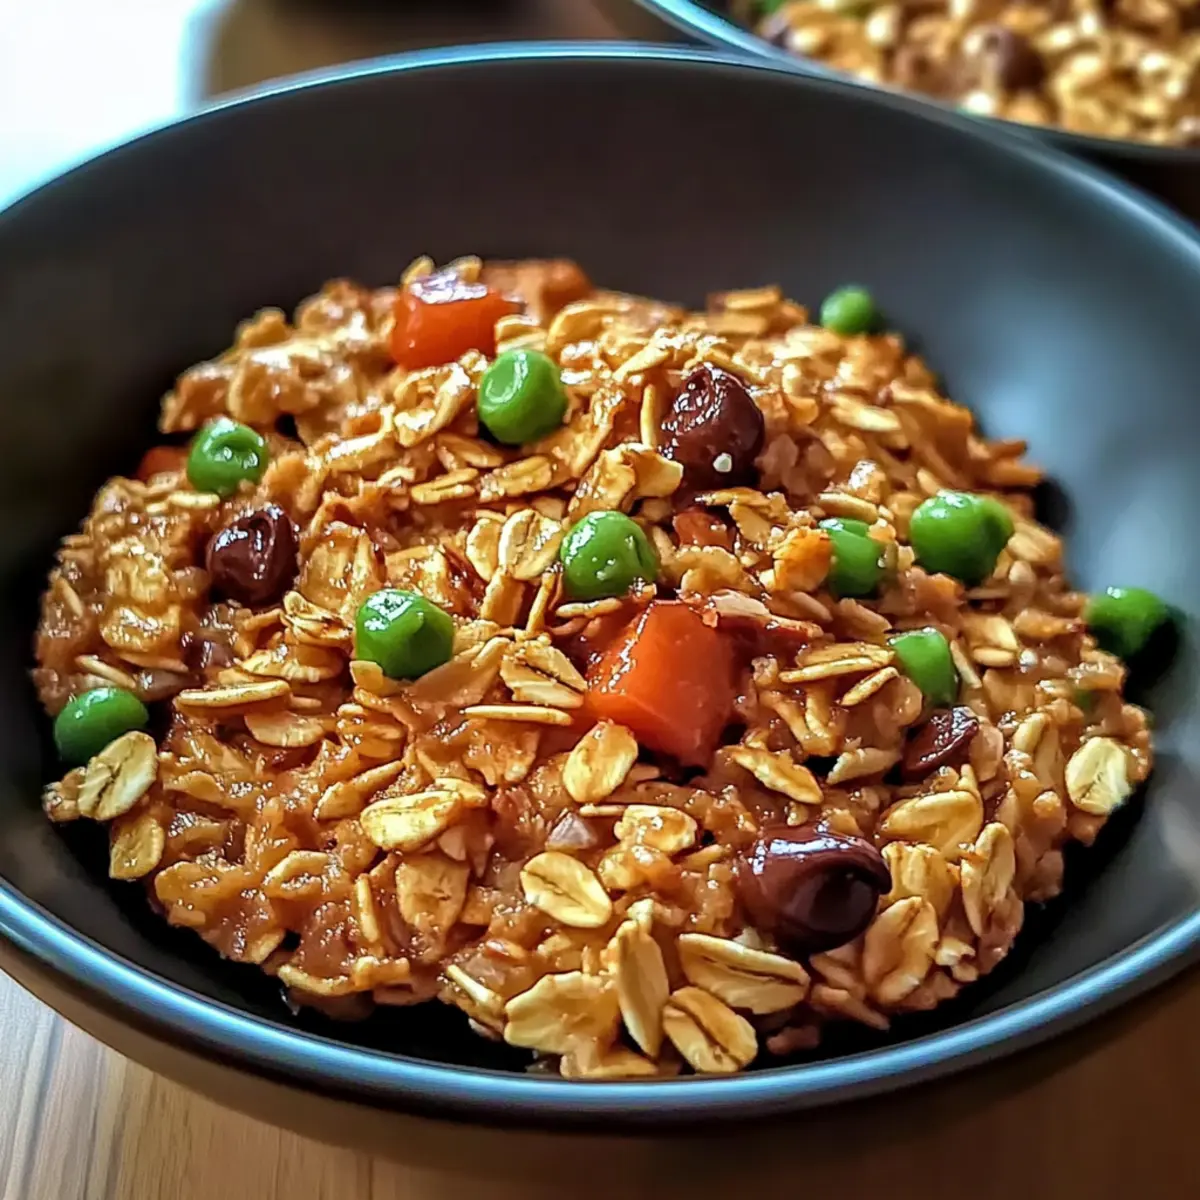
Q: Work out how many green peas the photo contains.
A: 10